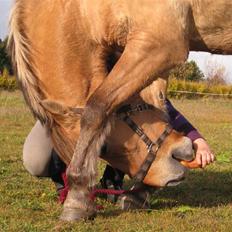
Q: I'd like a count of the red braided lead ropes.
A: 1